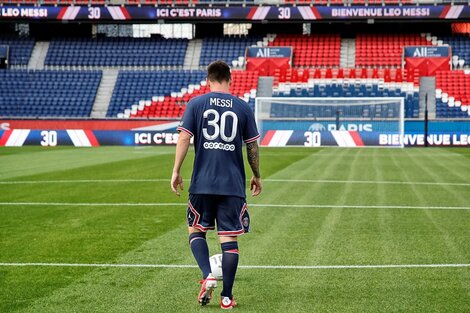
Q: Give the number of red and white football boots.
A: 2